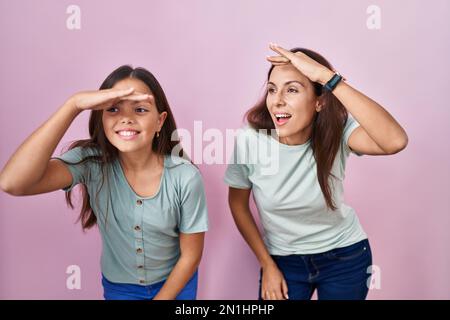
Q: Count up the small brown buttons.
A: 5